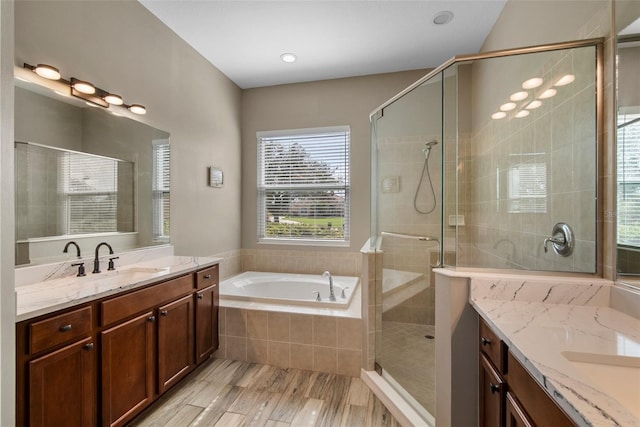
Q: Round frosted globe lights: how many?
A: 4